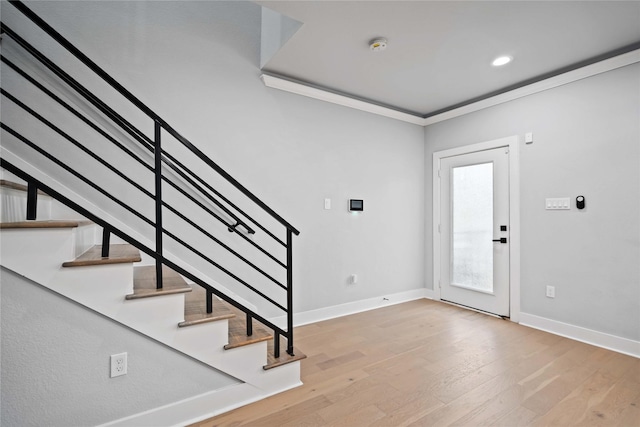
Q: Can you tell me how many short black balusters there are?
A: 5